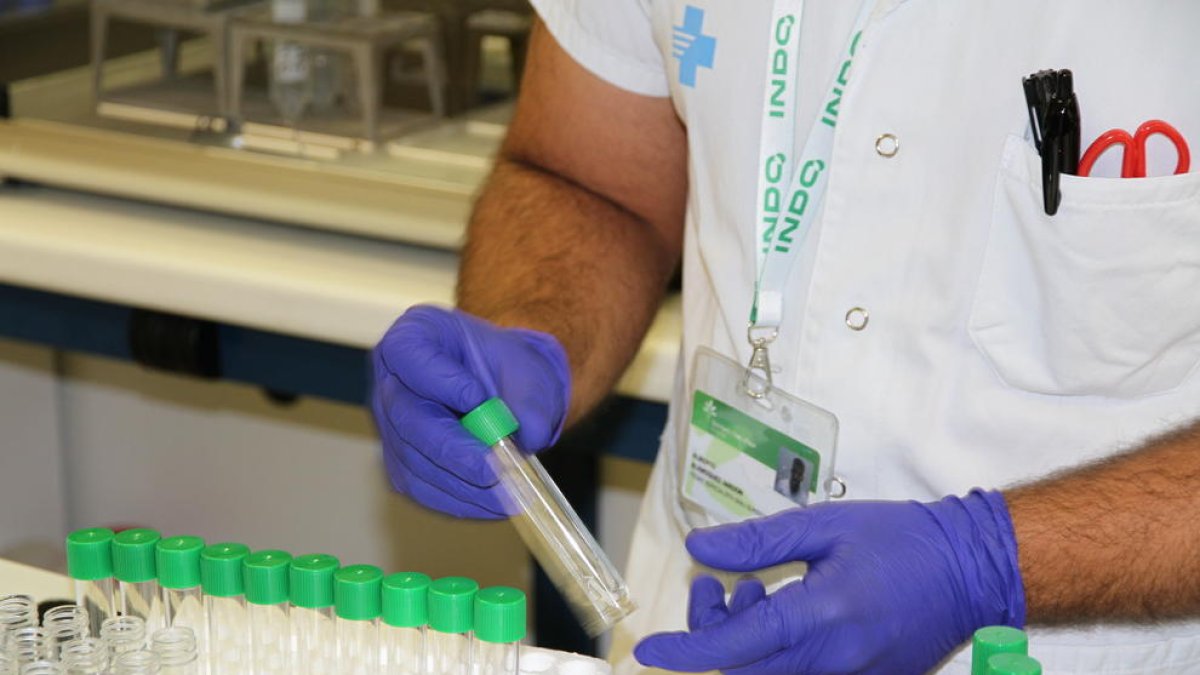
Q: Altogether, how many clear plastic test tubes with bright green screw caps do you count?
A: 13